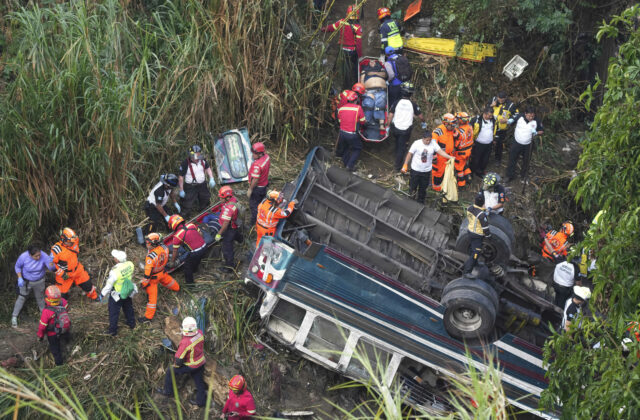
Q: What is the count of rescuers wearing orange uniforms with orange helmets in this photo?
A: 6